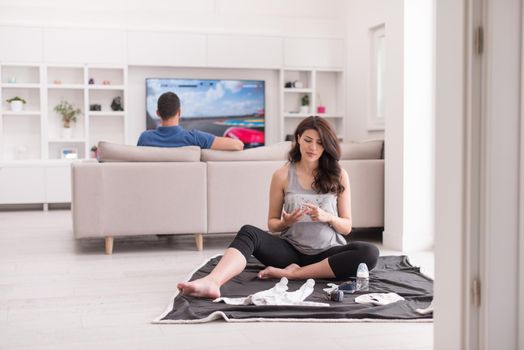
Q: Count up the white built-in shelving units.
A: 2